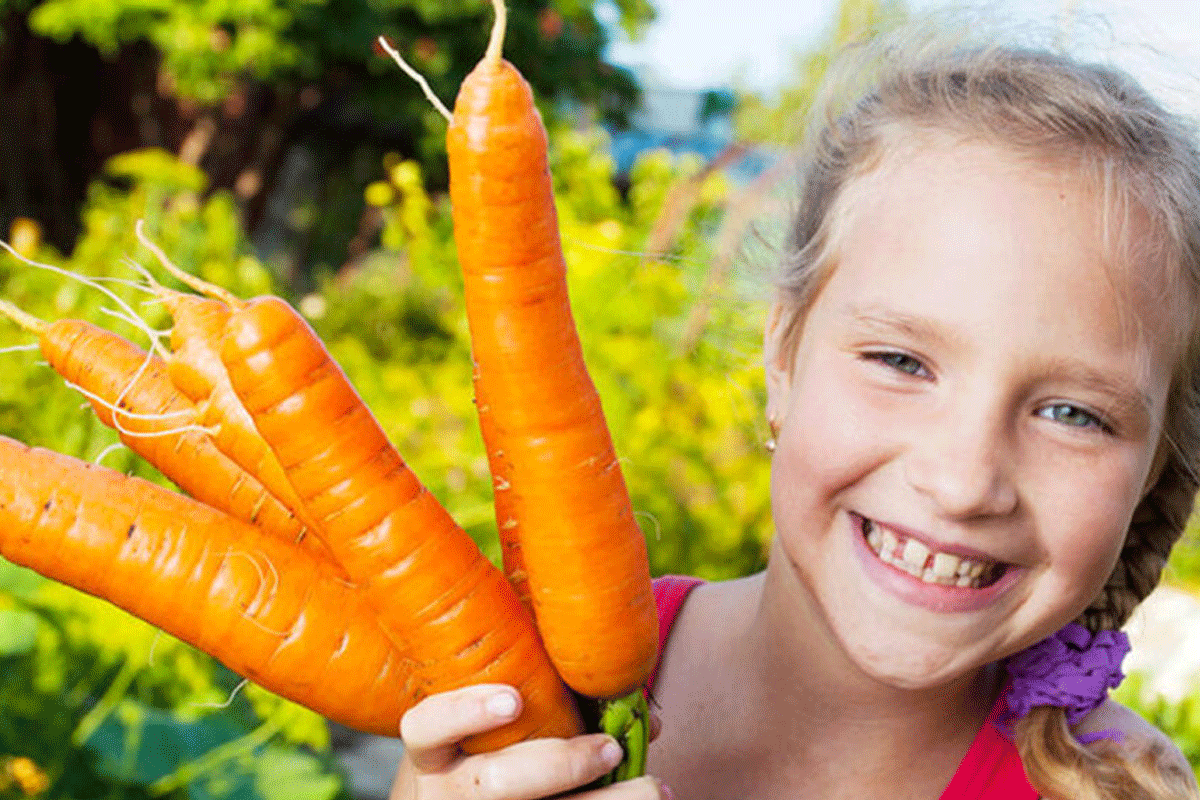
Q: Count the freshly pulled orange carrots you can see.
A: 5